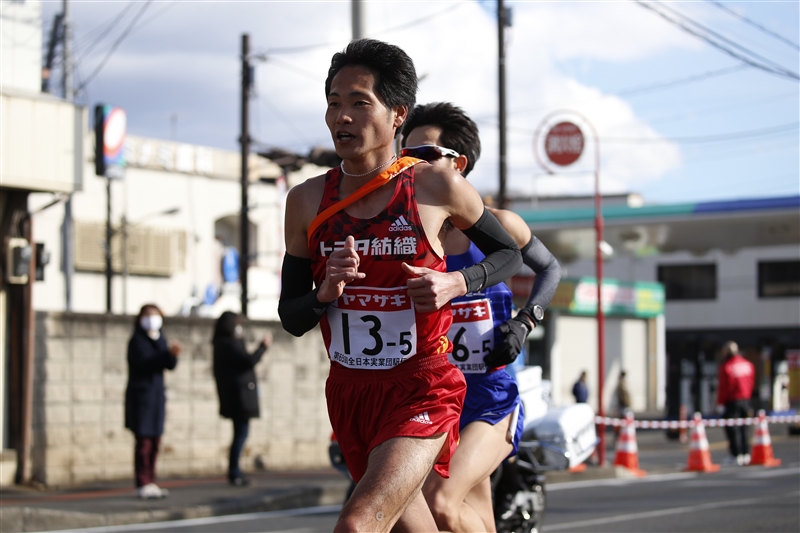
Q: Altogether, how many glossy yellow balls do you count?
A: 0